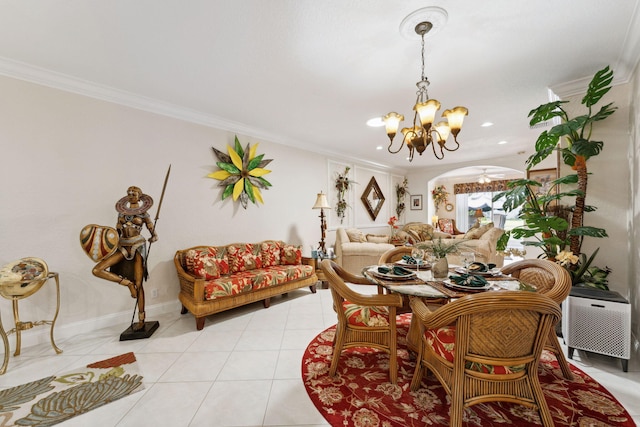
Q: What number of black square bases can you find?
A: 1